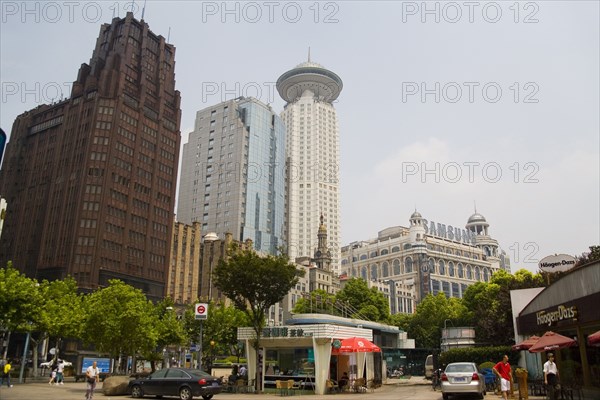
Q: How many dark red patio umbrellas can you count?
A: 3